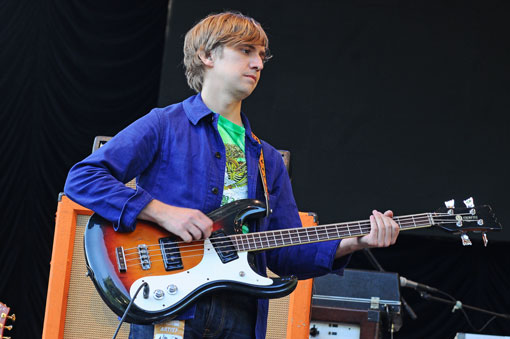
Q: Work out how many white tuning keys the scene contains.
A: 4